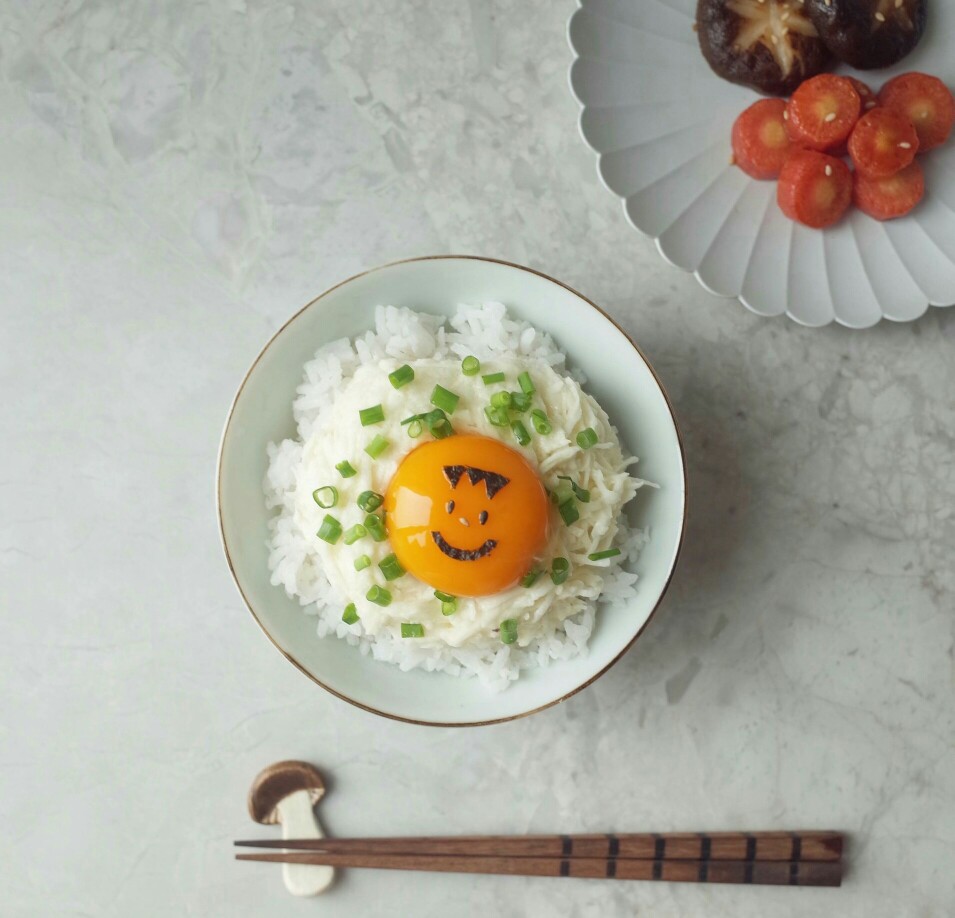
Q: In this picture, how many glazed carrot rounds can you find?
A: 7